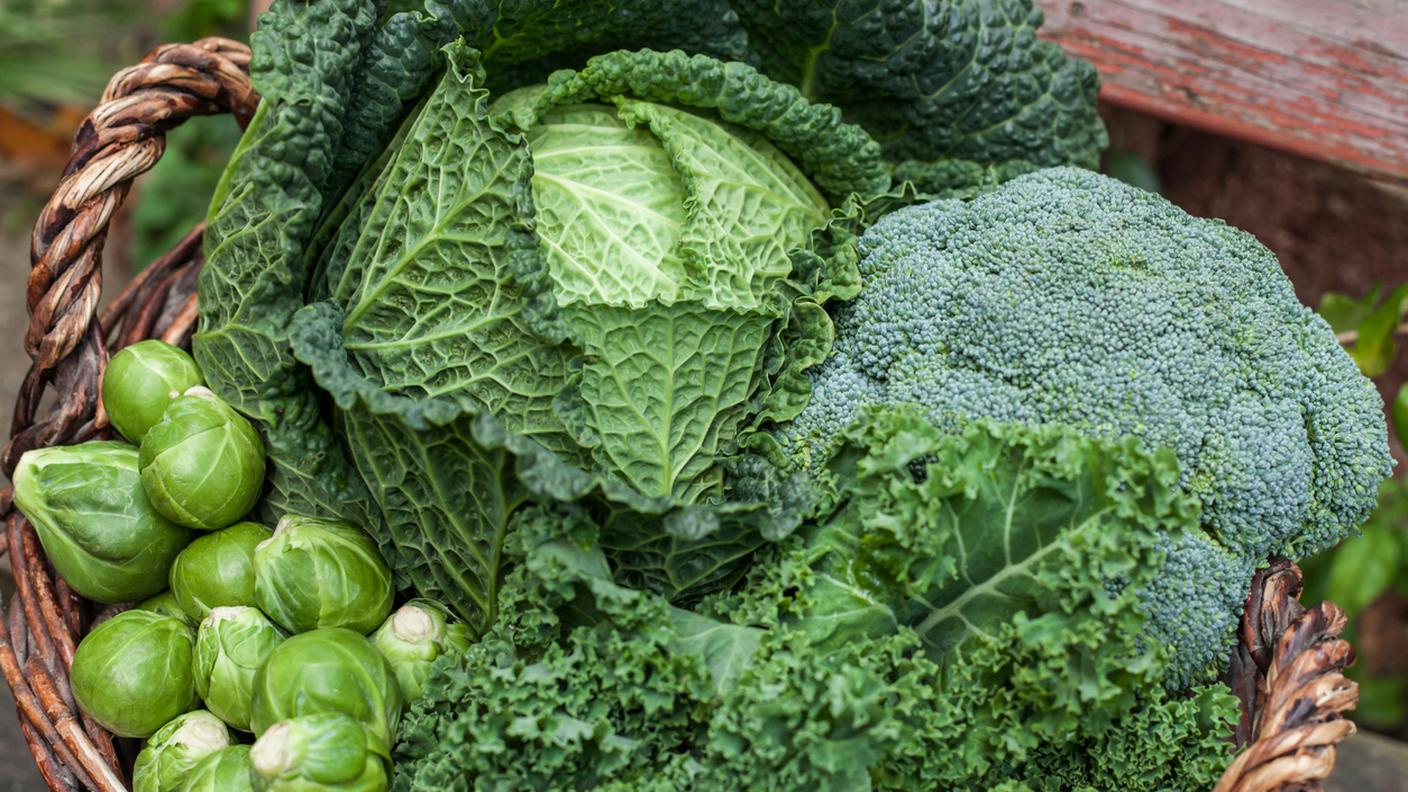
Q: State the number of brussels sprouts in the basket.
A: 13